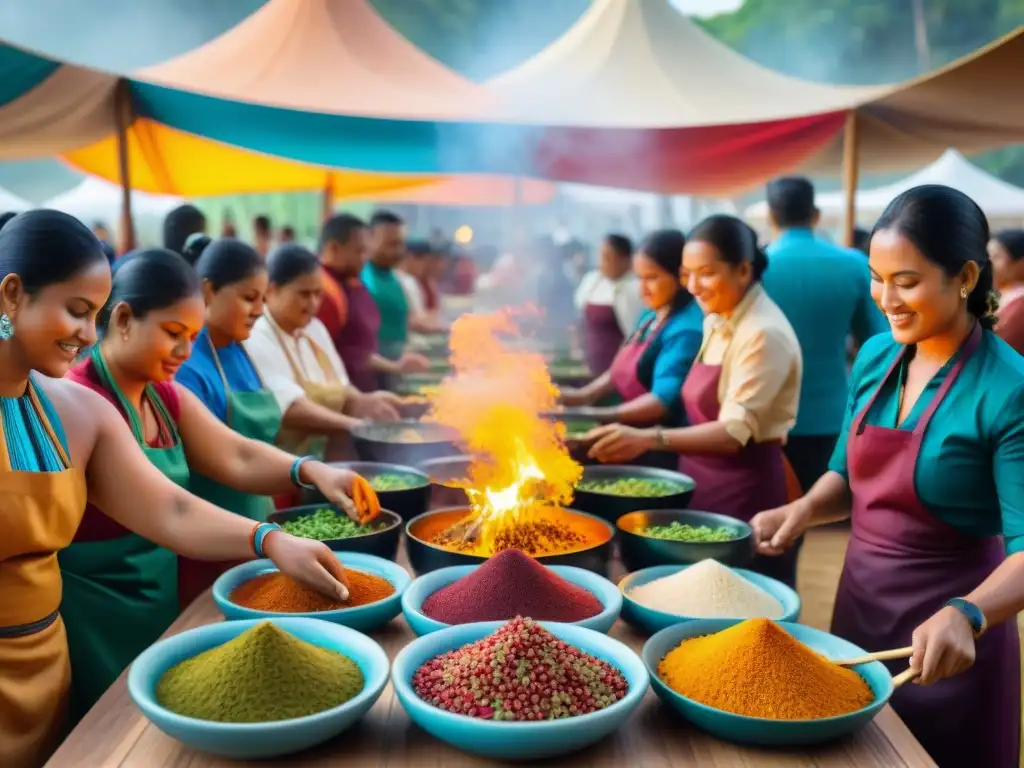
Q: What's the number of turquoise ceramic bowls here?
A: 6